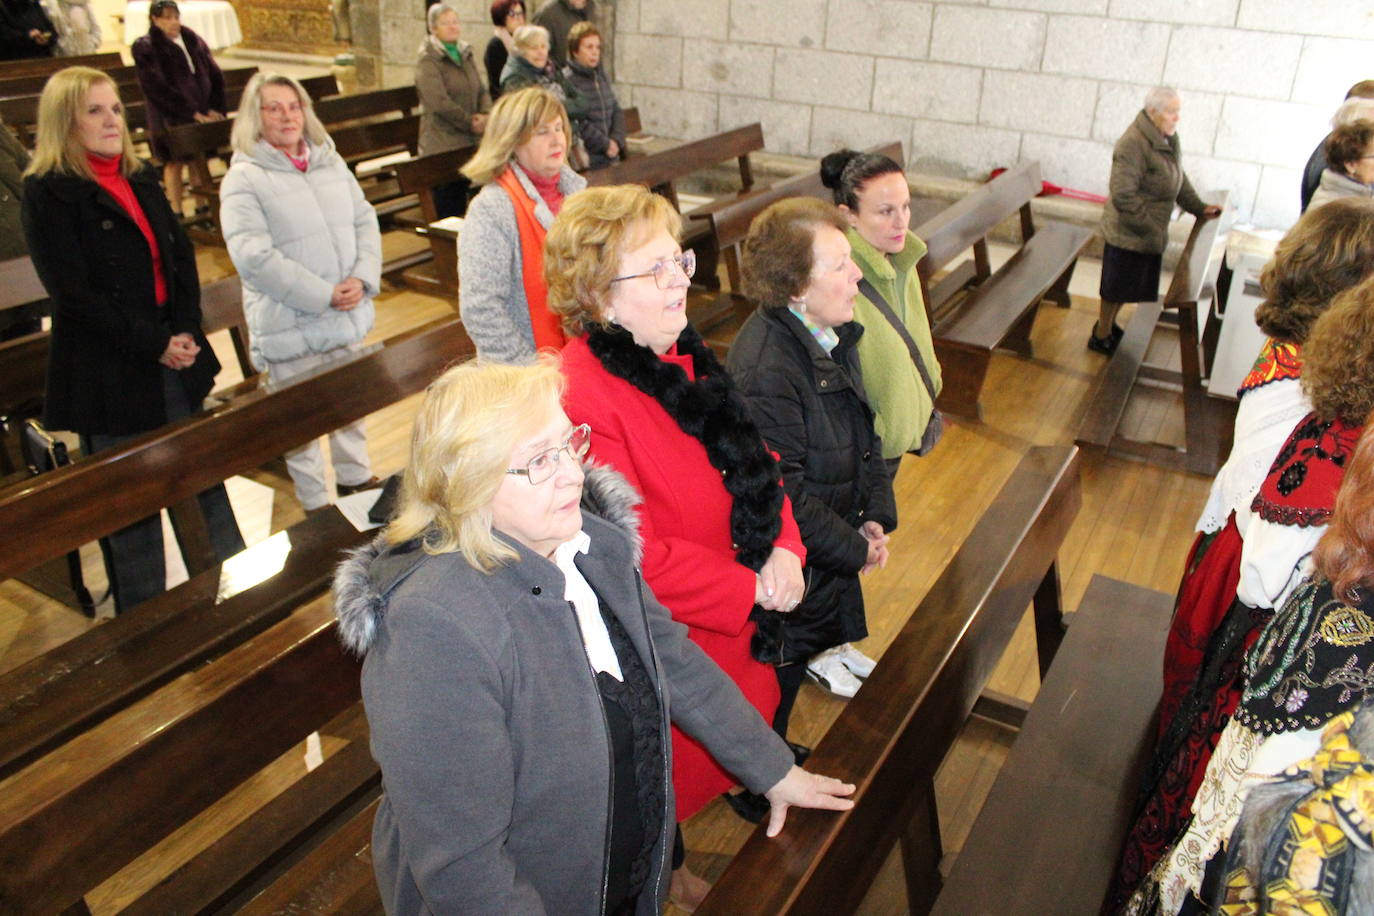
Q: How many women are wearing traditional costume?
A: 3